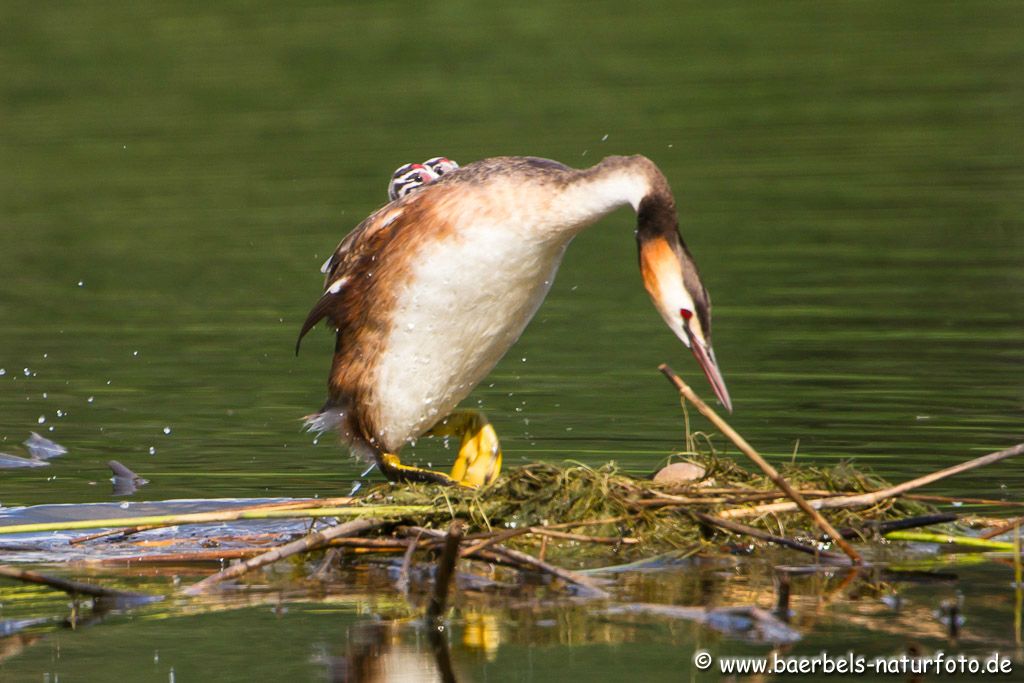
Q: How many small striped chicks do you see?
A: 2